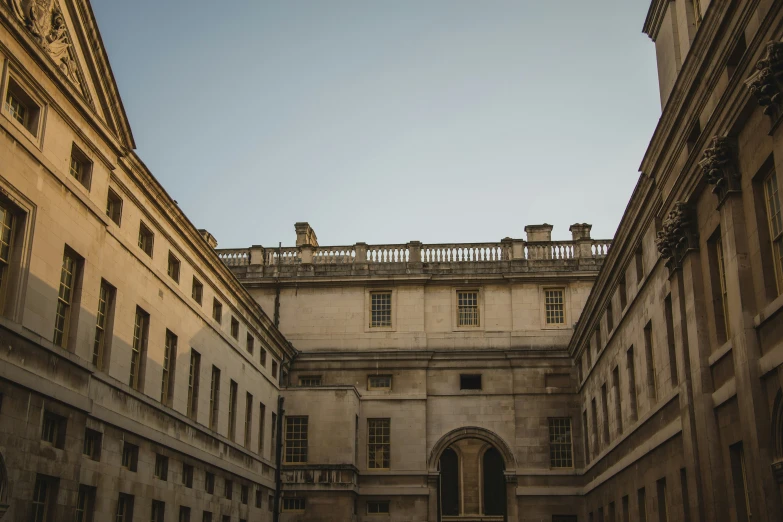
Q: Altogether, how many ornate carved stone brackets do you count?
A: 3